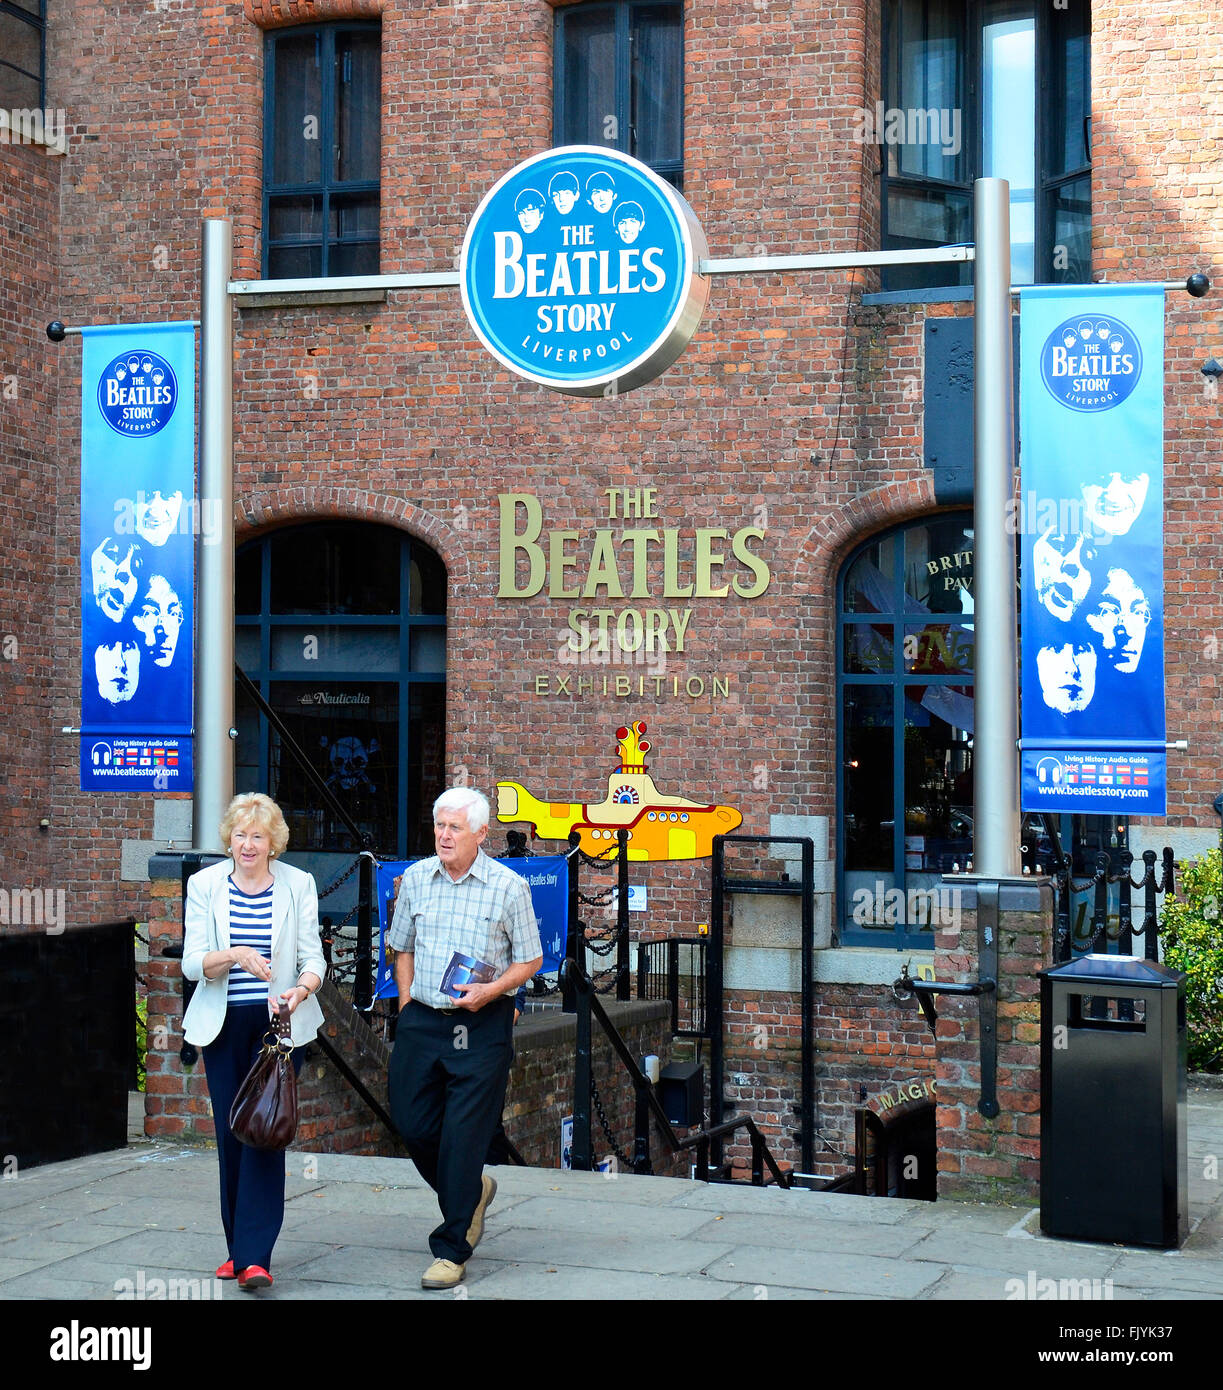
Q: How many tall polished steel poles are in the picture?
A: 2